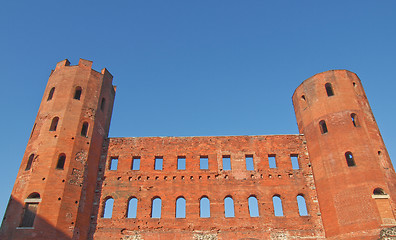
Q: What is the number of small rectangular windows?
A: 9